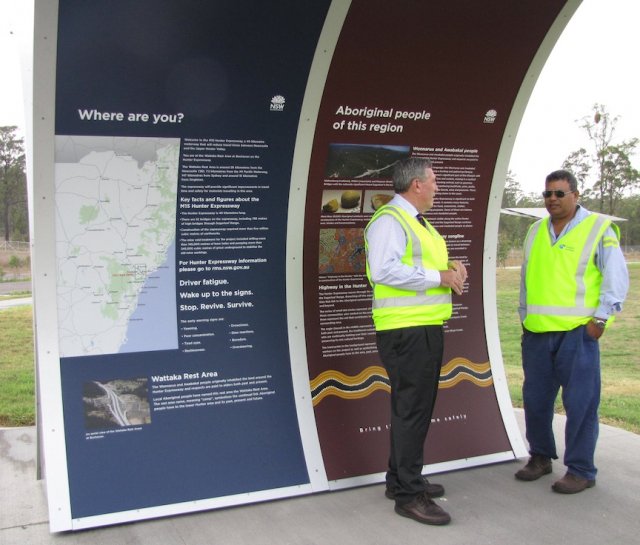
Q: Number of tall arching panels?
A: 2